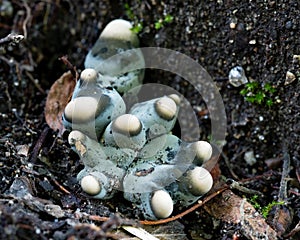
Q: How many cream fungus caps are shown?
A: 11